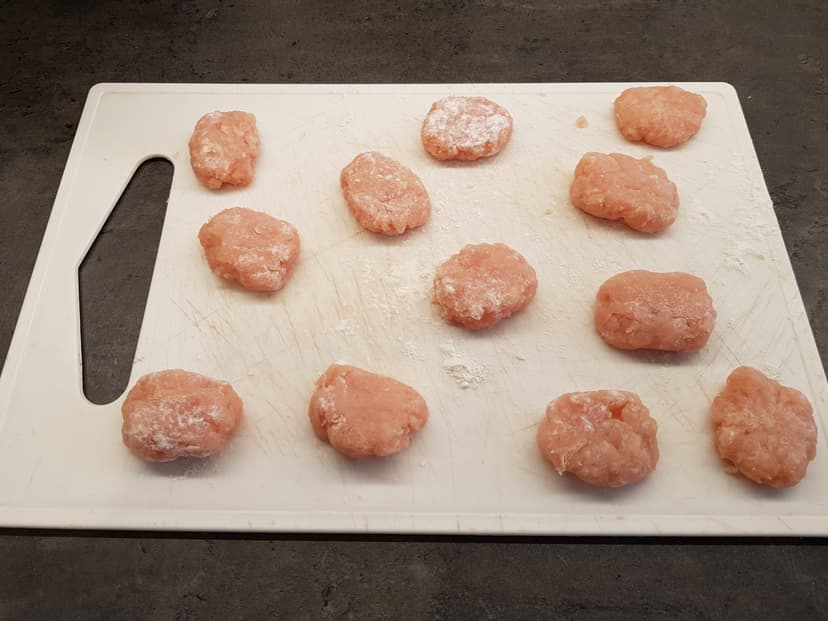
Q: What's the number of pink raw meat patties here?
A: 12